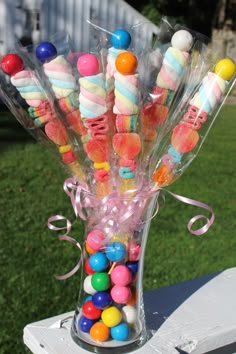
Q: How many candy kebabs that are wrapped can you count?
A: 7